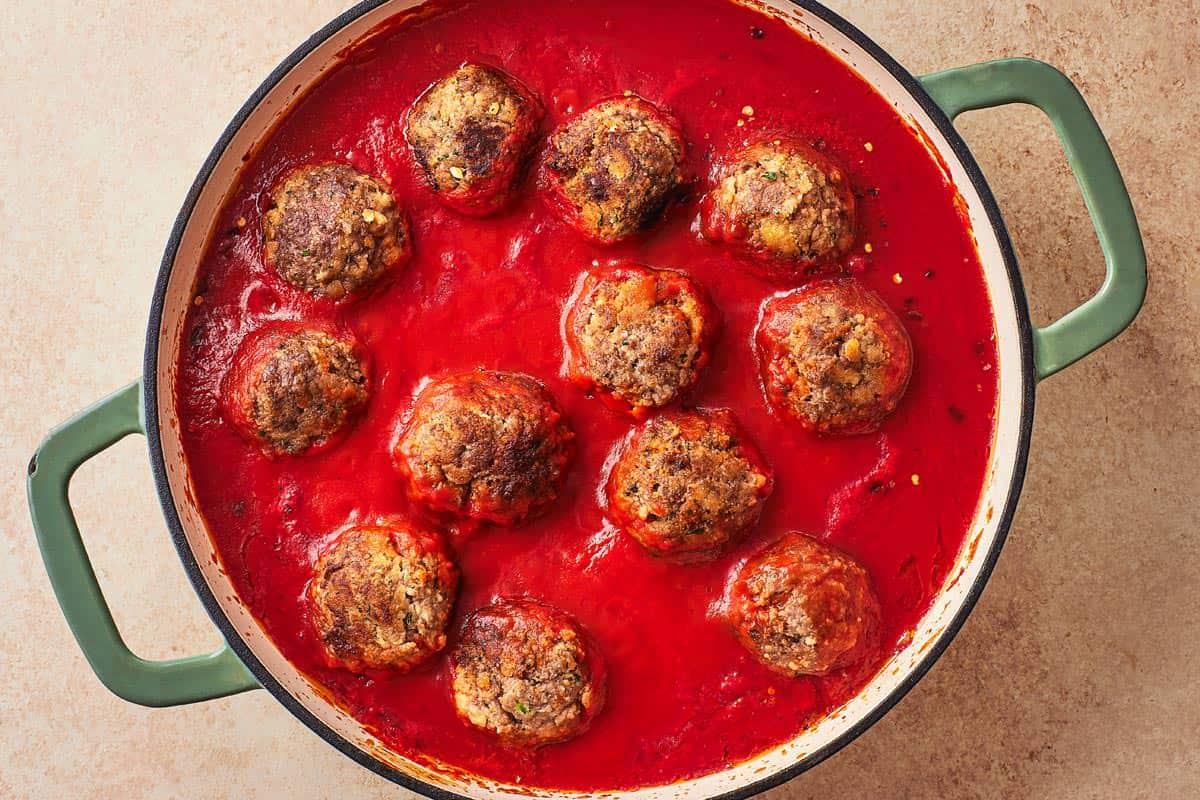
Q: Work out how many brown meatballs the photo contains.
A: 12